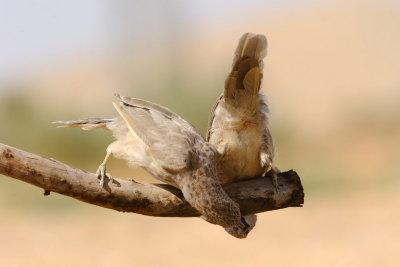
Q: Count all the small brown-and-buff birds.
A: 2